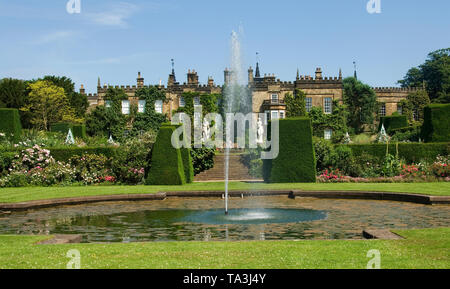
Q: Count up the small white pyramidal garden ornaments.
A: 4